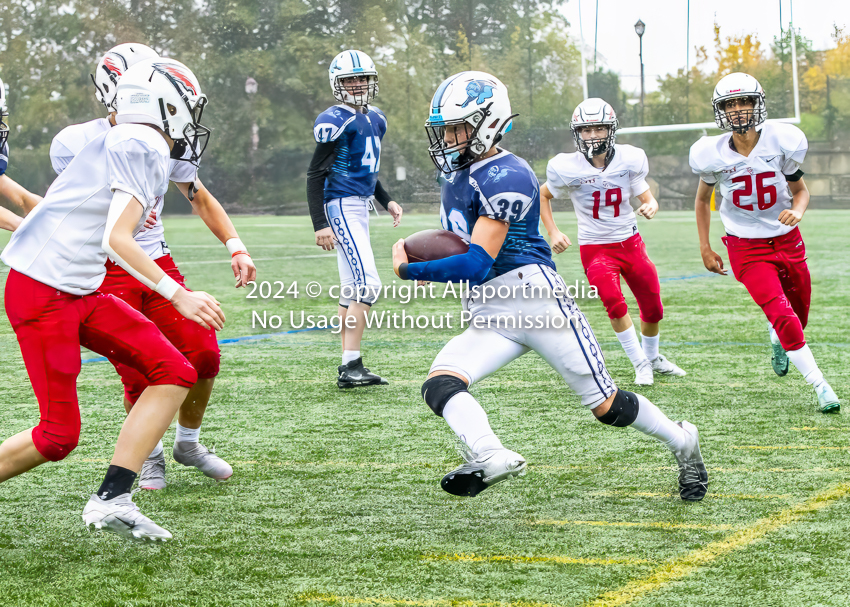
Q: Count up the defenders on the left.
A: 2